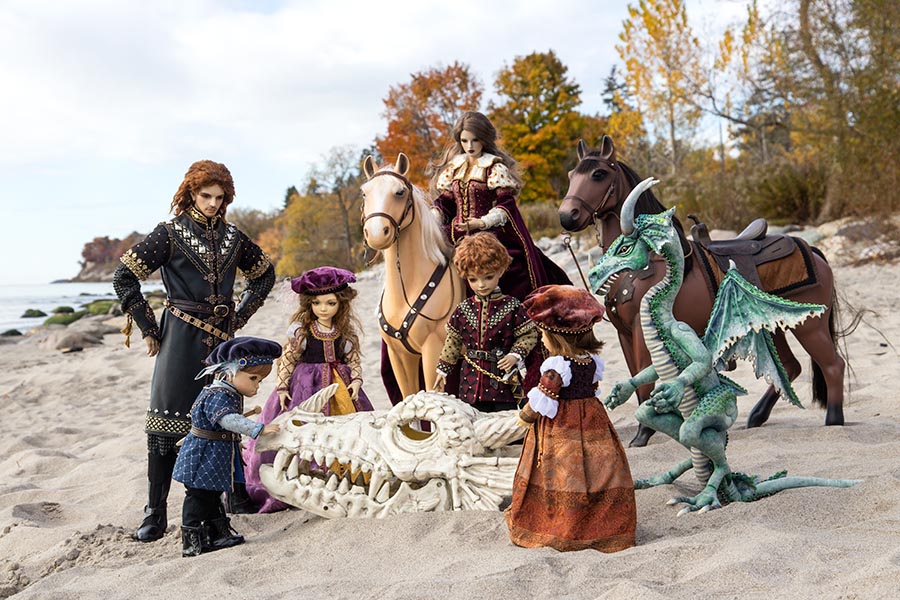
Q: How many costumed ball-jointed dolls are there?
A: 6